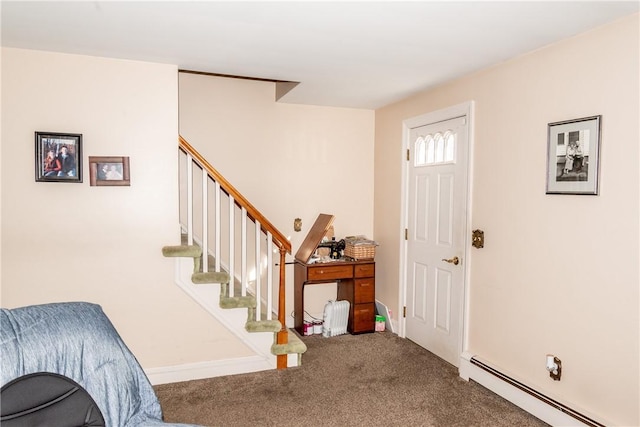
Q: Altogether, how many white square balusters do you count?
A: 7